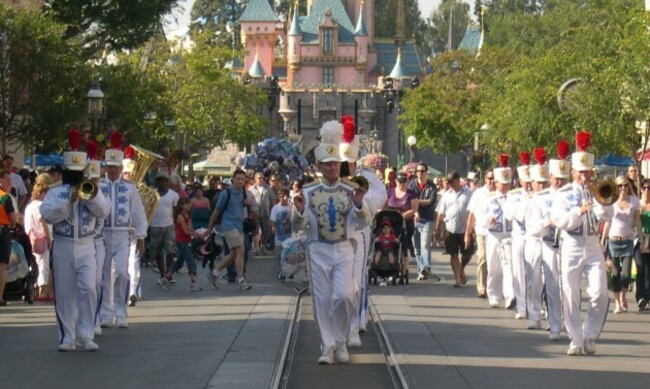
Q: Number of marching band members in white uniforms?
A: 11